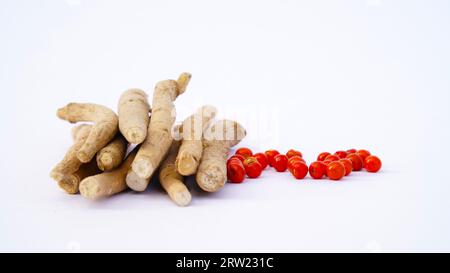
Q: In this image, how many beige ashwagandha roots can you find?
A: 11